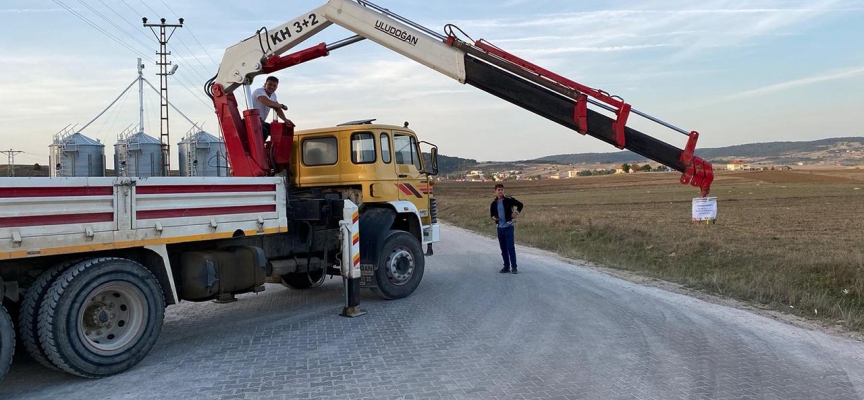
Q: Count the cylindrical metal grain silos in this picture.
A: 3